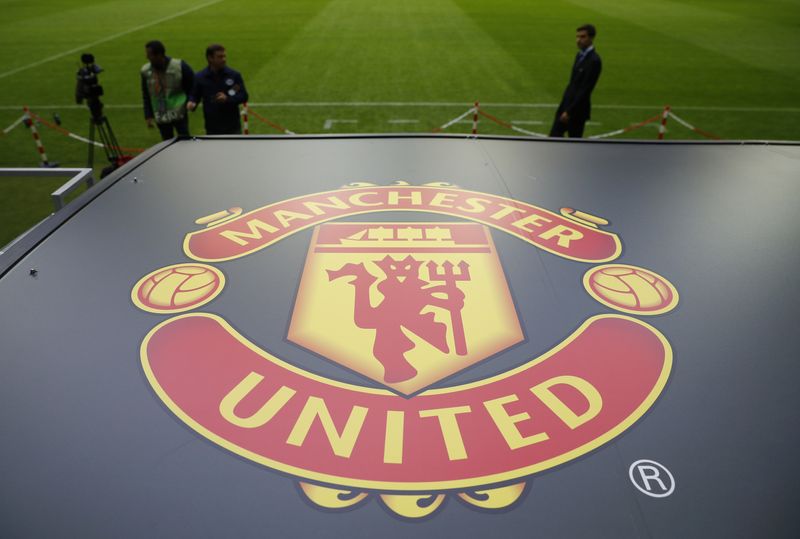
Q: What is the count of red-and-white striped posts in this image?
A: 4